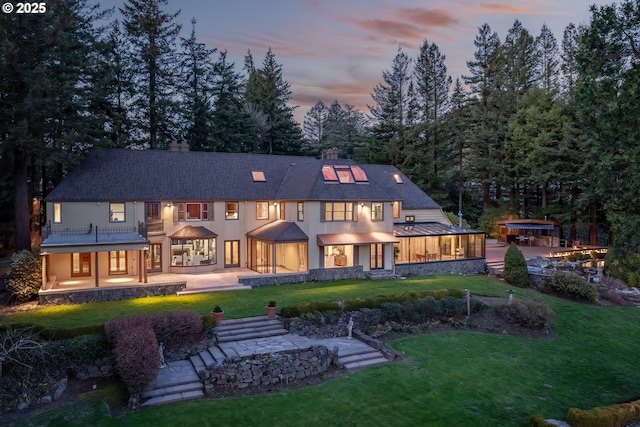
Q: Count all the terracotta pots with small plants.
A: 2